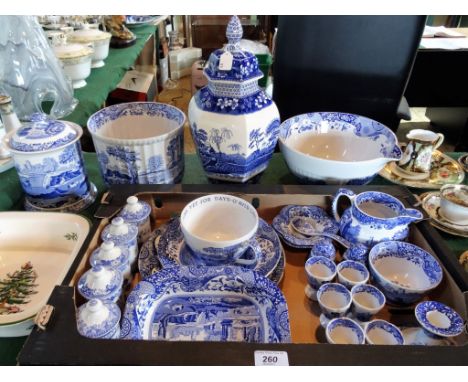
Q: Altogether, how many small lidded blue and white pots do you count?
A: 5